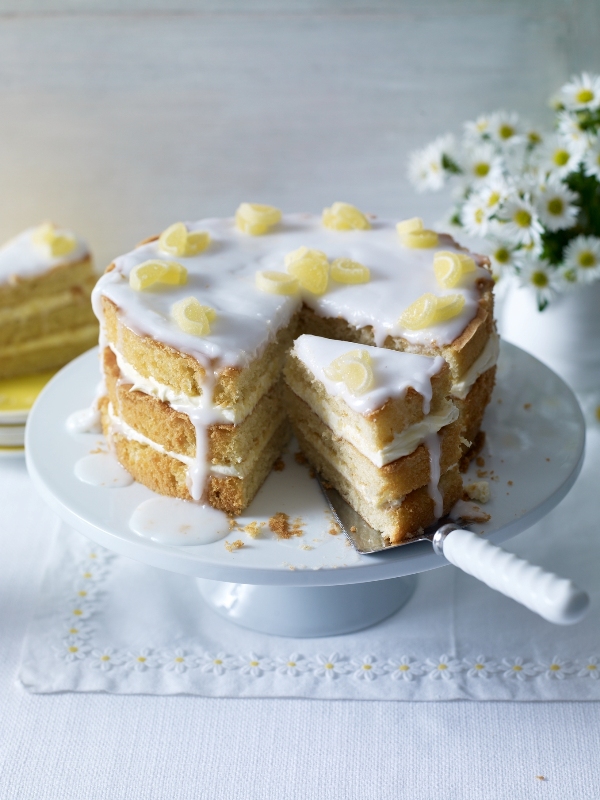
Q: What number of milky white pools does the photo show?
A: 3